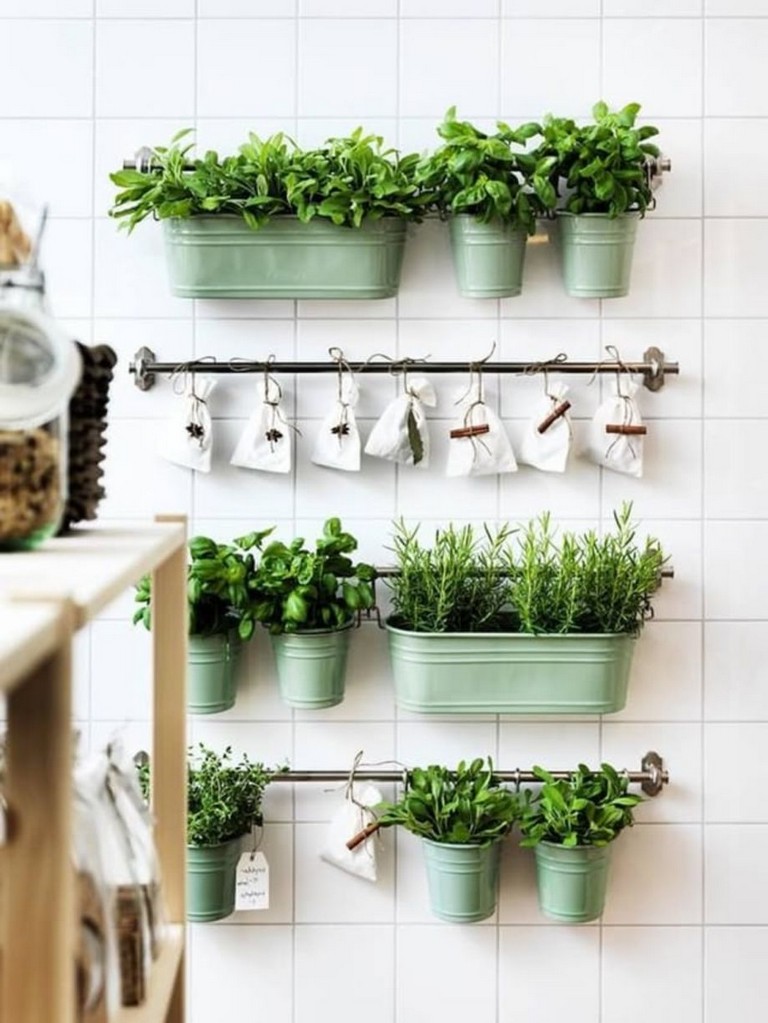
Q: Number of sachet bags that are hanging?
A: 8